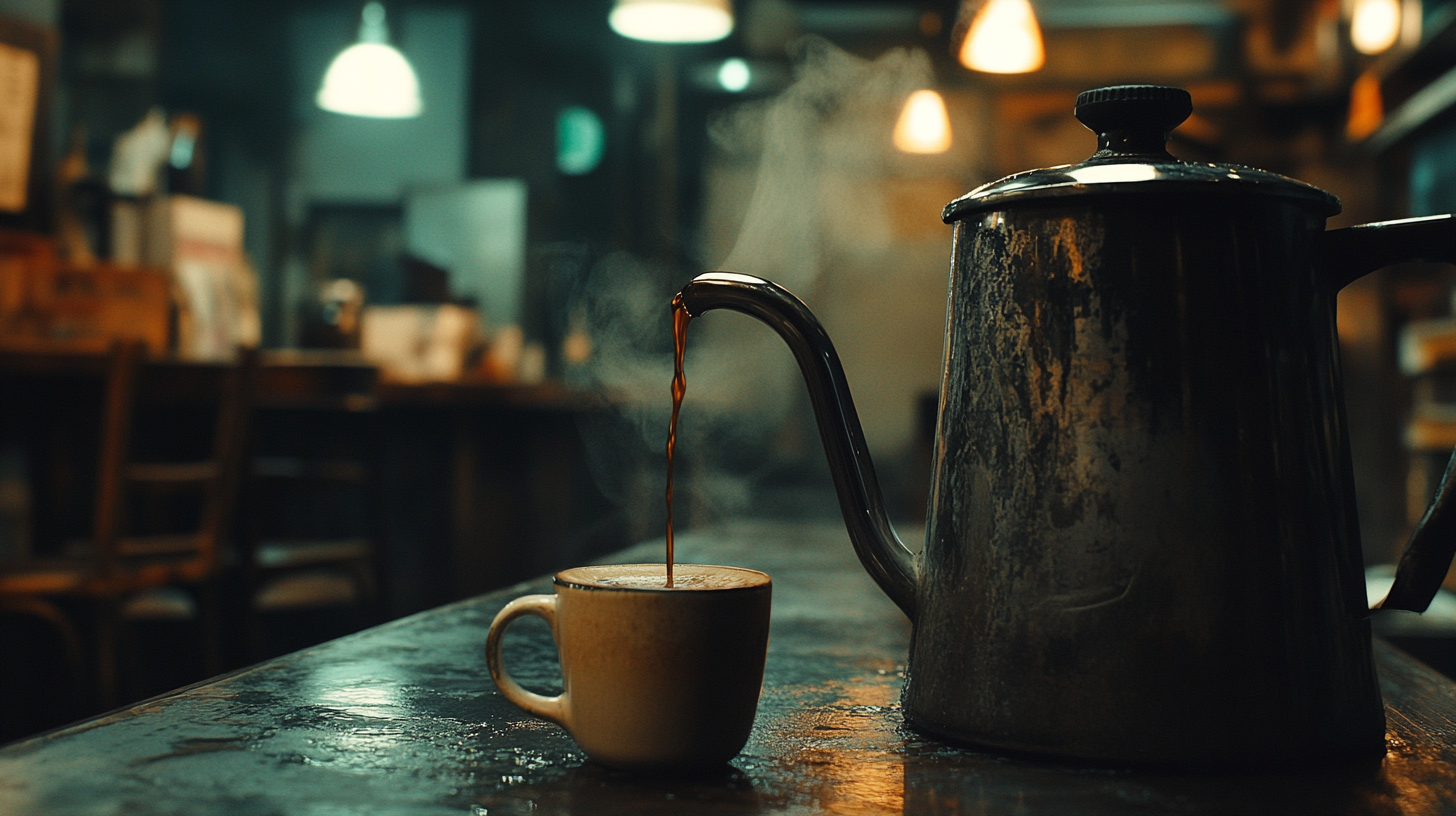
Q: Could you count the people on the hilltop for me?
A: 0